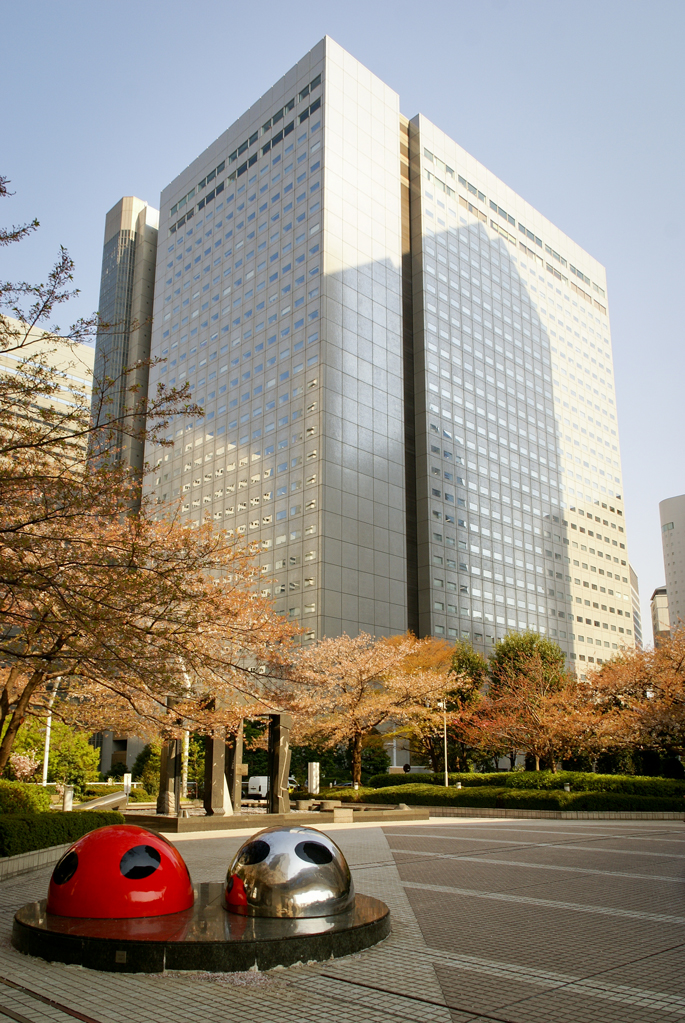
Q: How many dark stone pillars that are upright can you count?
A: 4